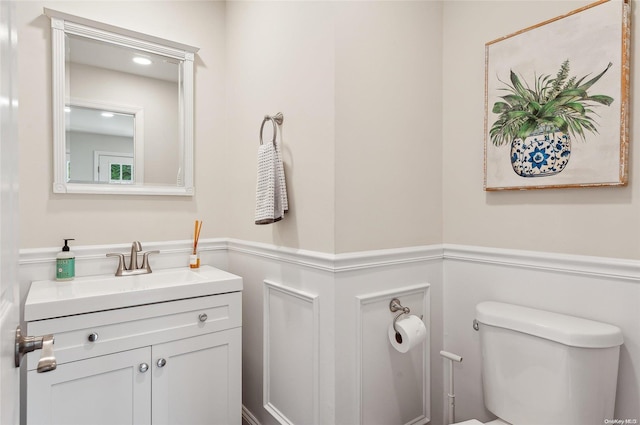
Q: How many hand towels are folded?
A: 1